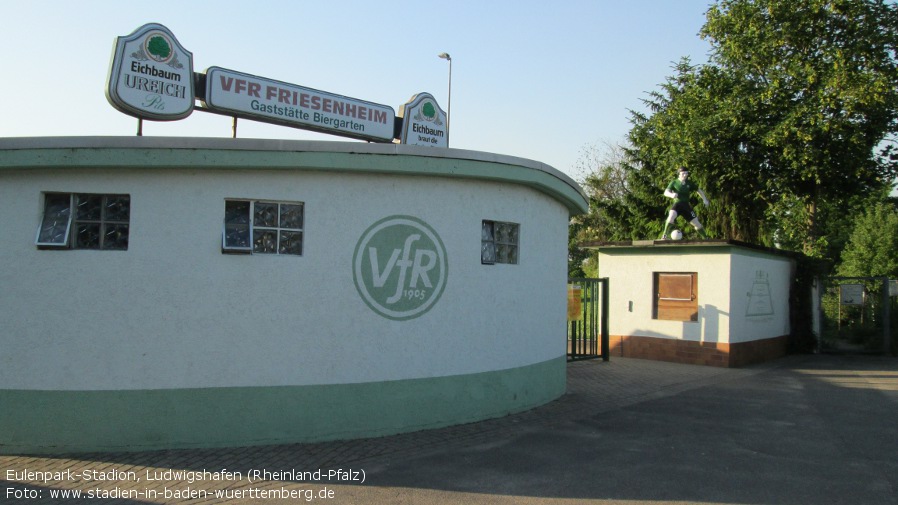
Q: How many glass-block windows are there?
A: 3